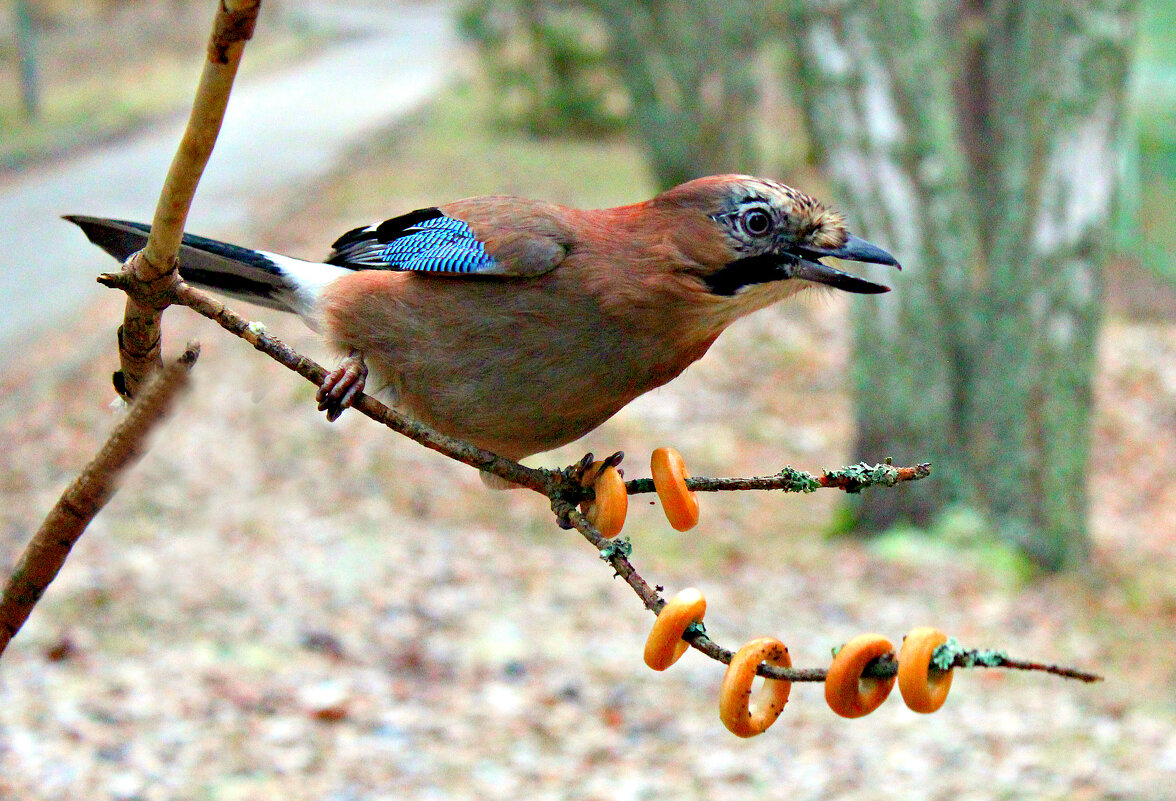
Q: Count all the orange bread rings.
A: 6